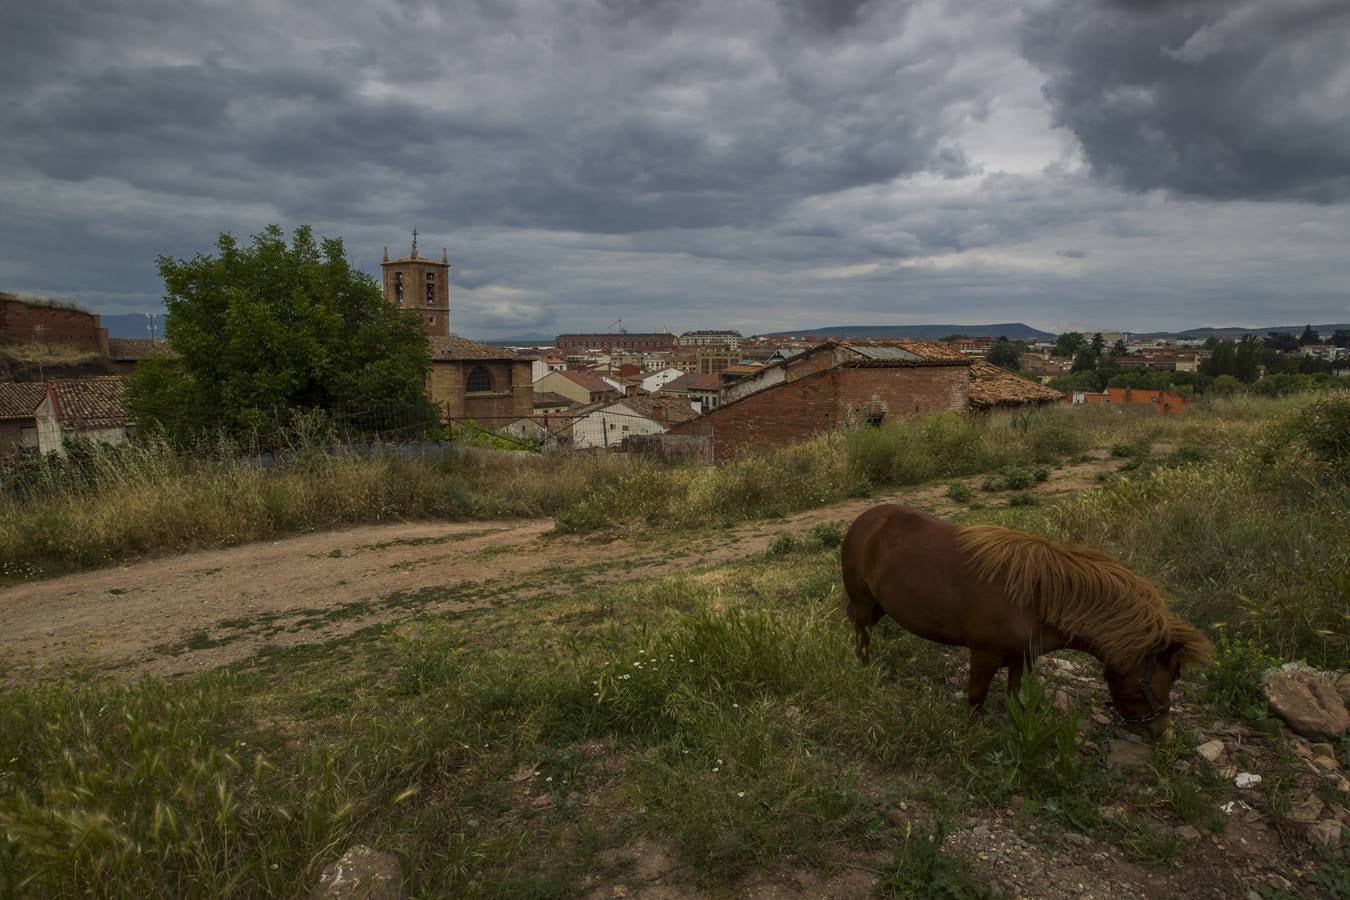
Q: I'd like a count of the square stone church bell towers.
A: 1